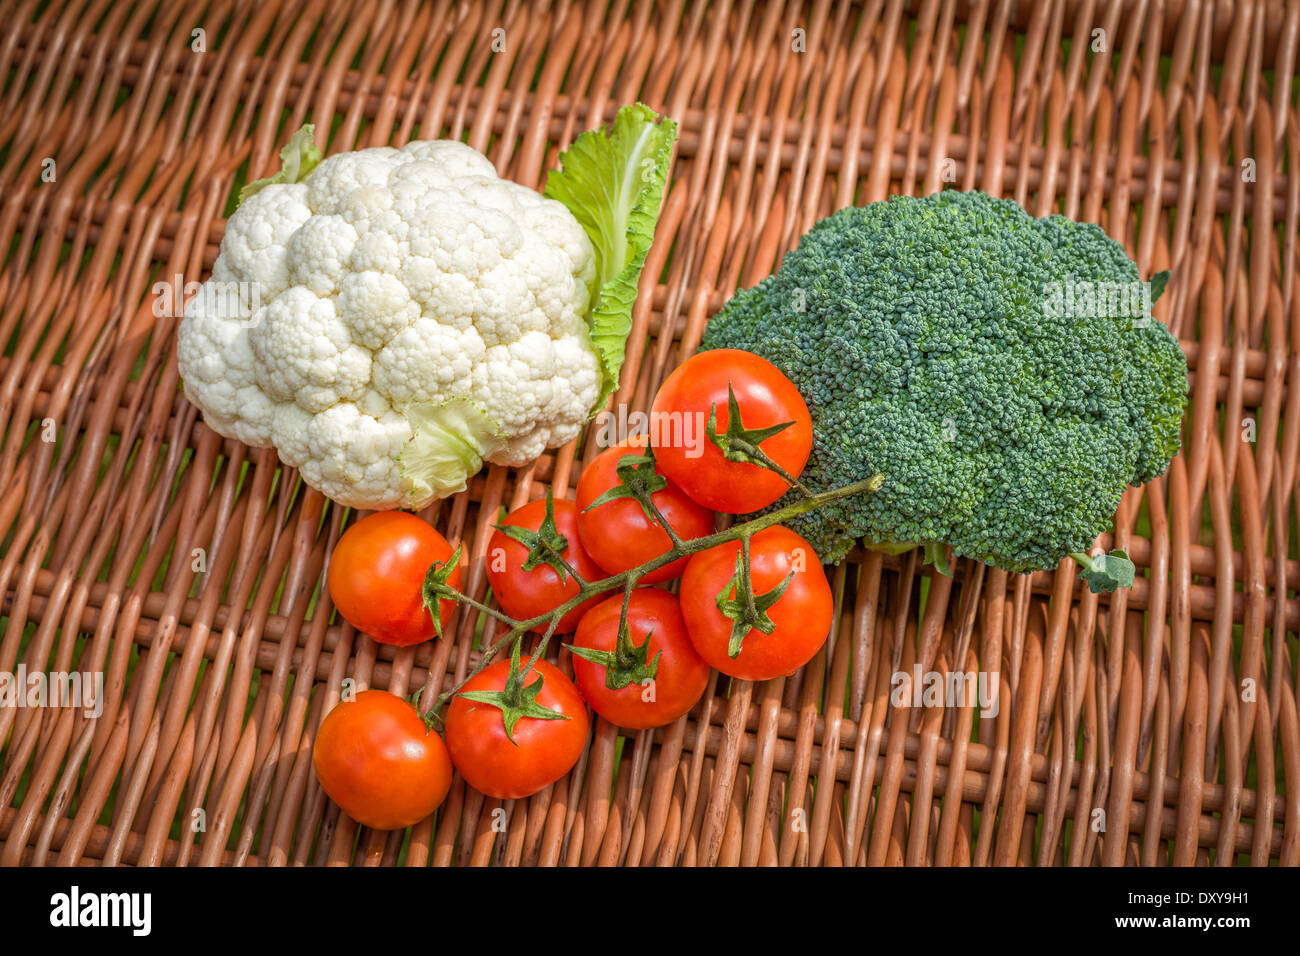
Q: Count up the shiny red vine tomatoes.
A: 8